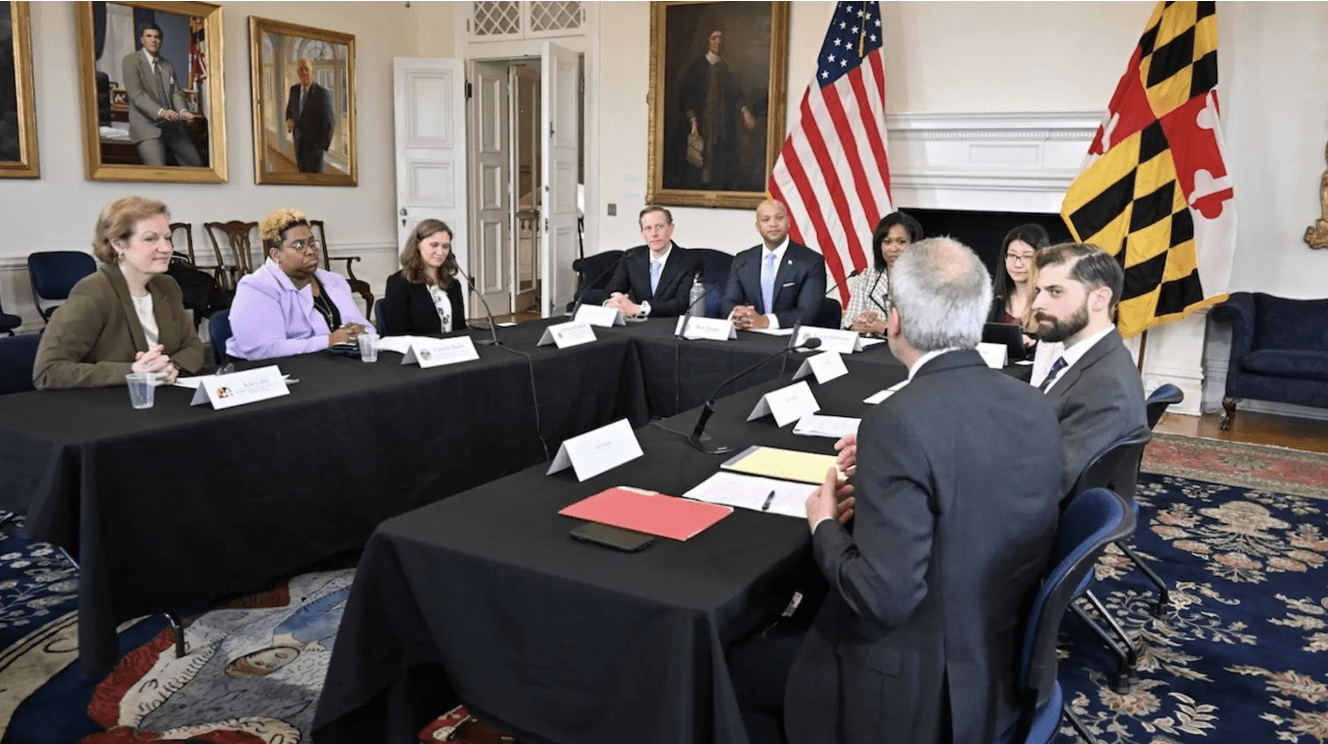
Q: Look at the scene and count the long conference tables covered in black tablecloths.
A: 3